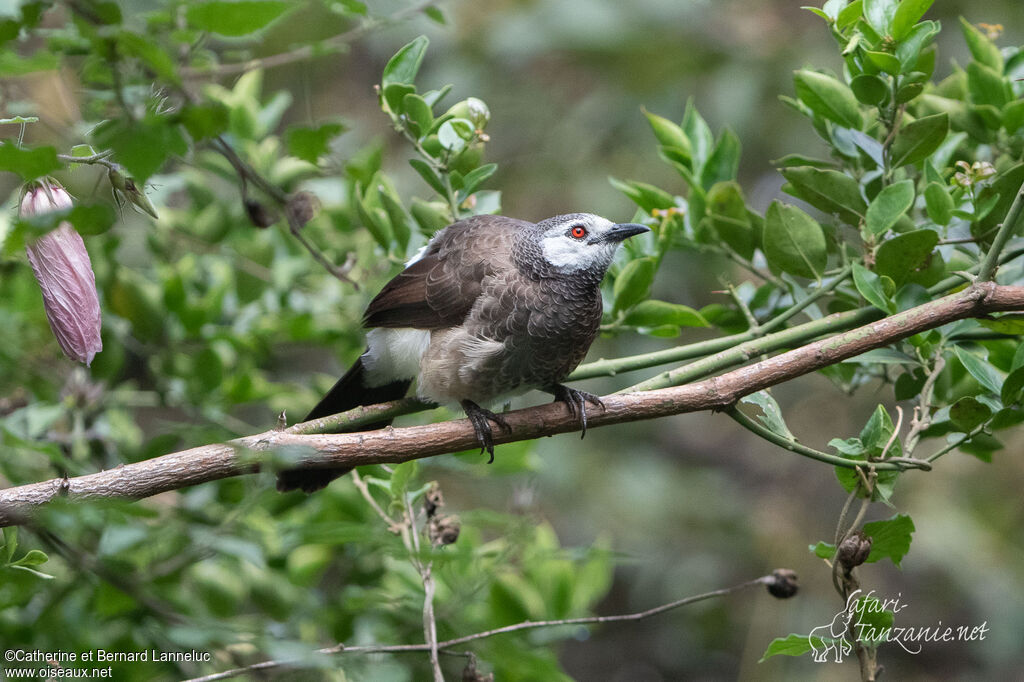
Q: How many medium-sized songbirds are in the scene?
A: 1